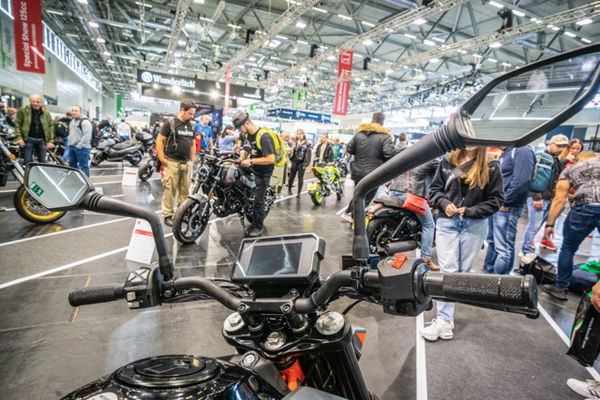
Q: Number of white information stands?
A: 2